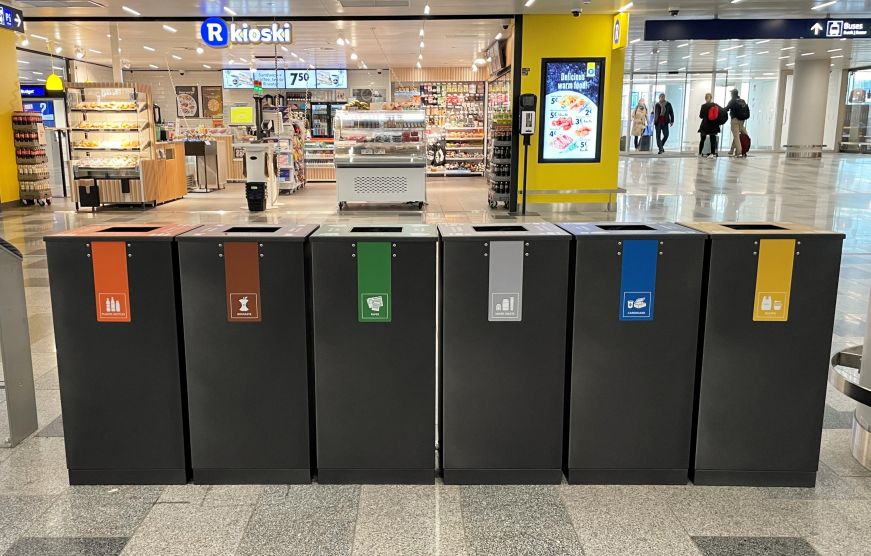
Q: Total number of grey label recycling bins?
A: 1